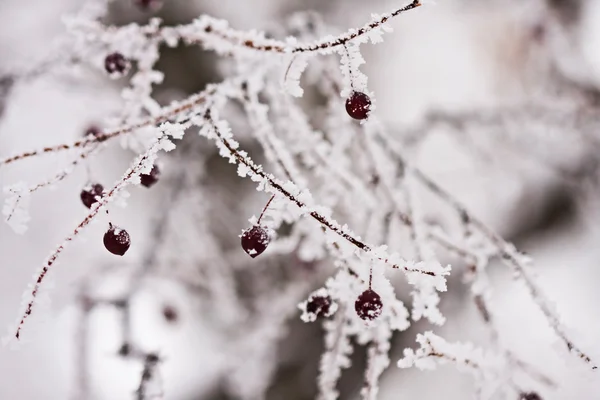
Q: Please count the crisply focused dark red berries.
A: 4